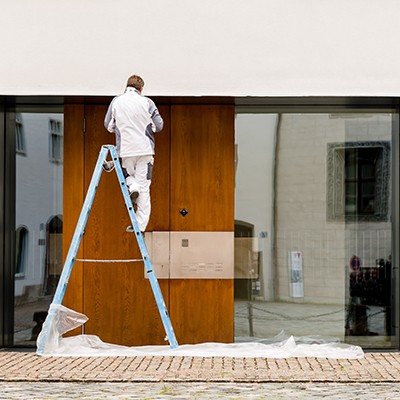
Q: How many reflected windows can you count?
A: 4